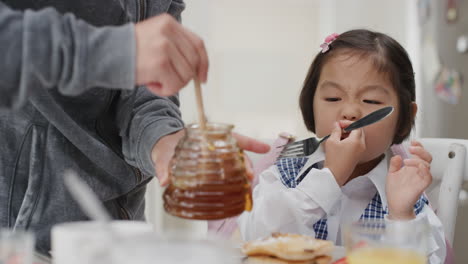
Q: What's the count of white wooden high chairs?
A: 1